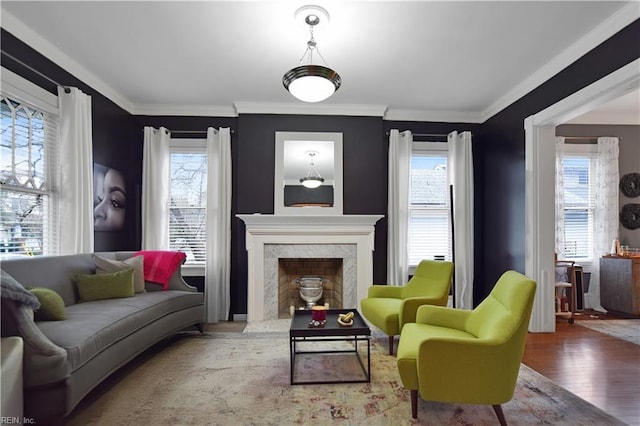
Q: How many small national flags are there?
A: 0